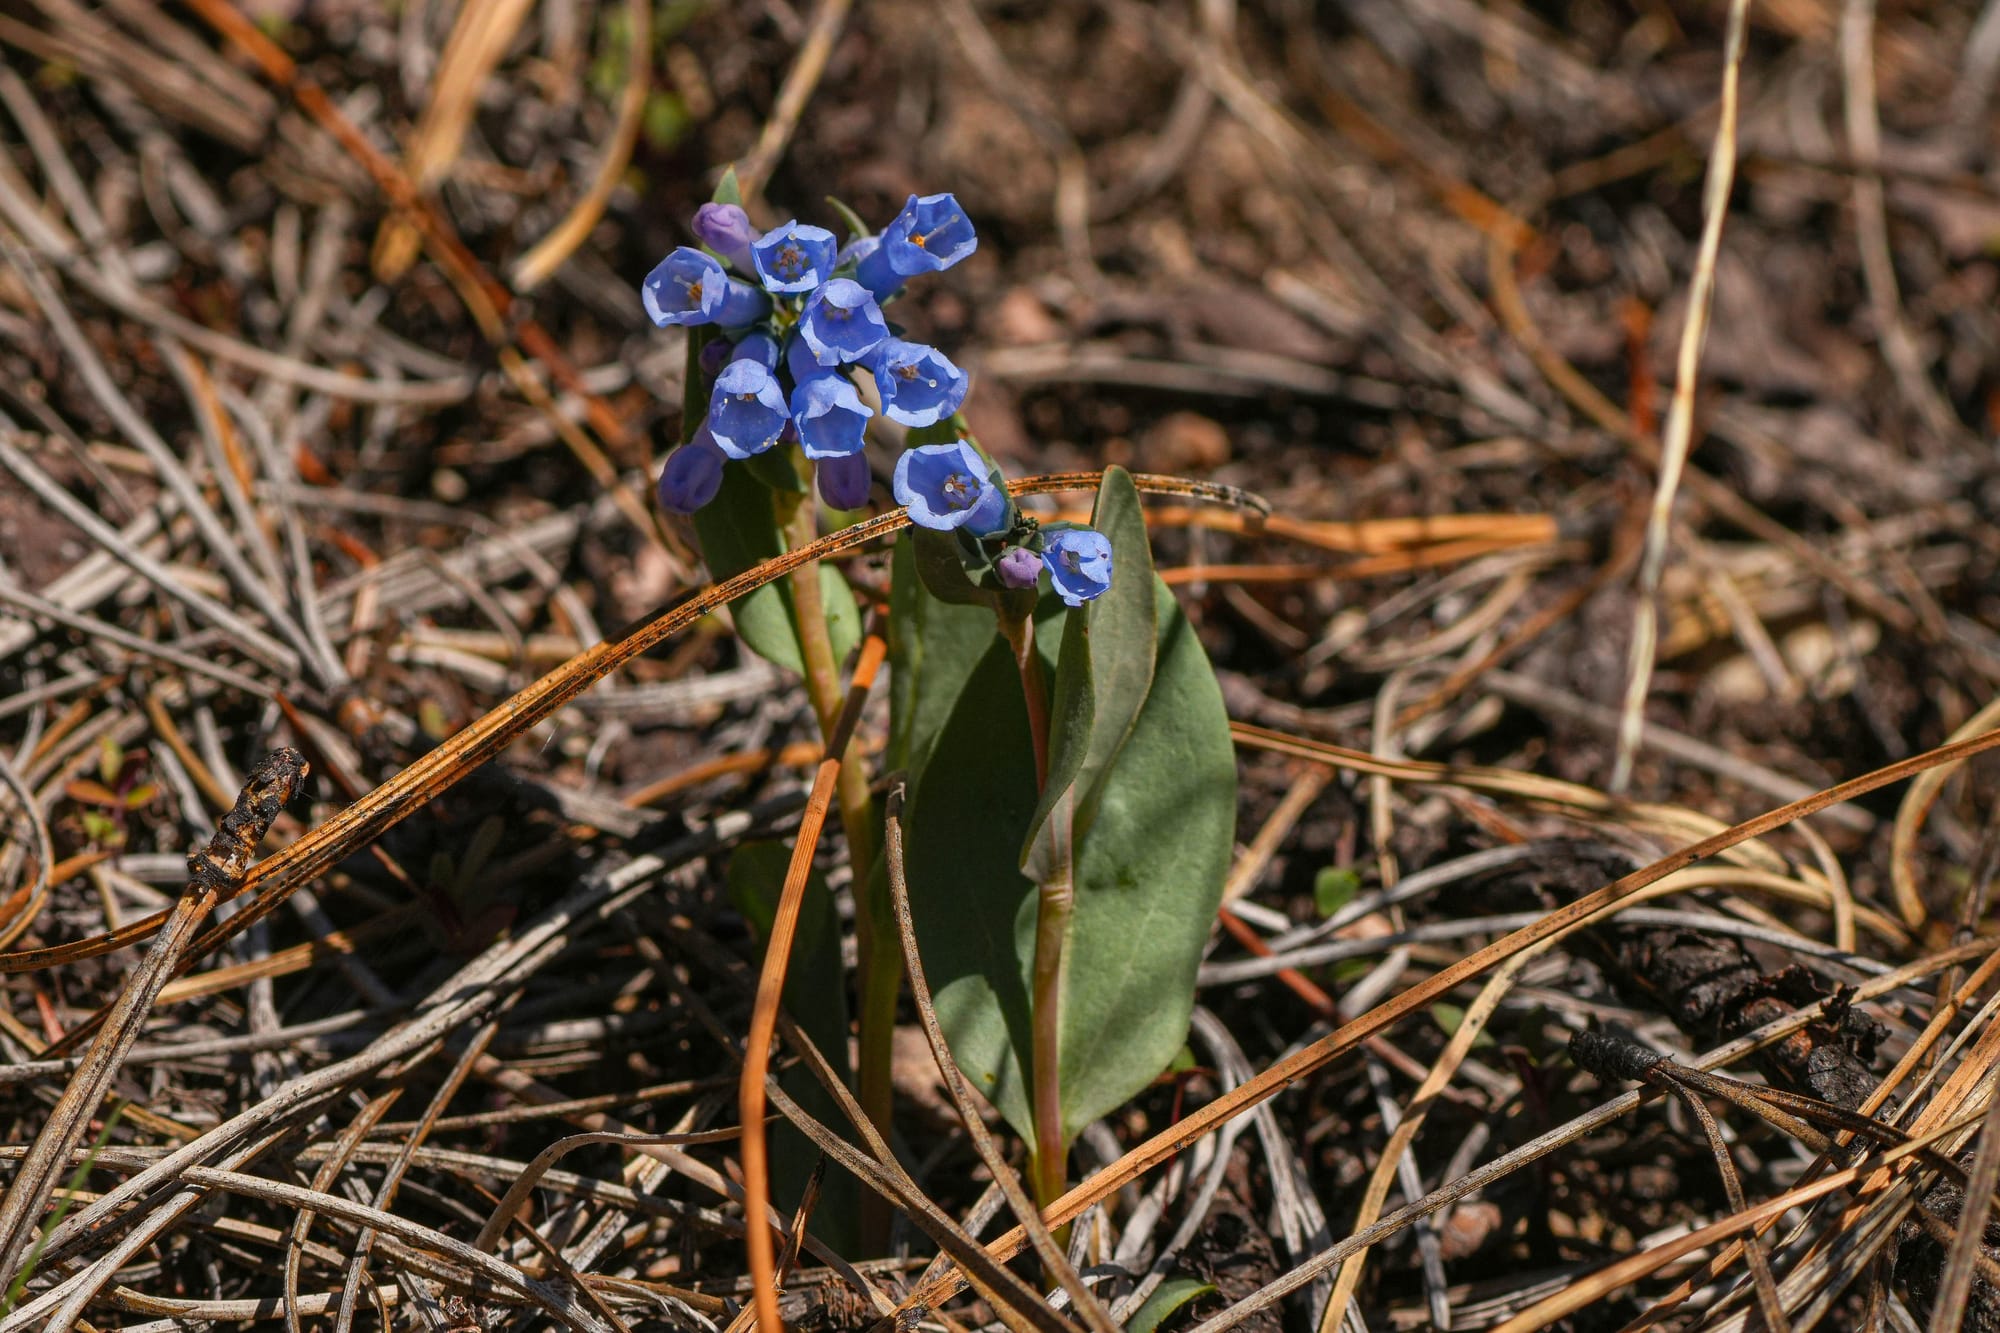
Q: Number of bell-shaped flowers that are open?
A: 9